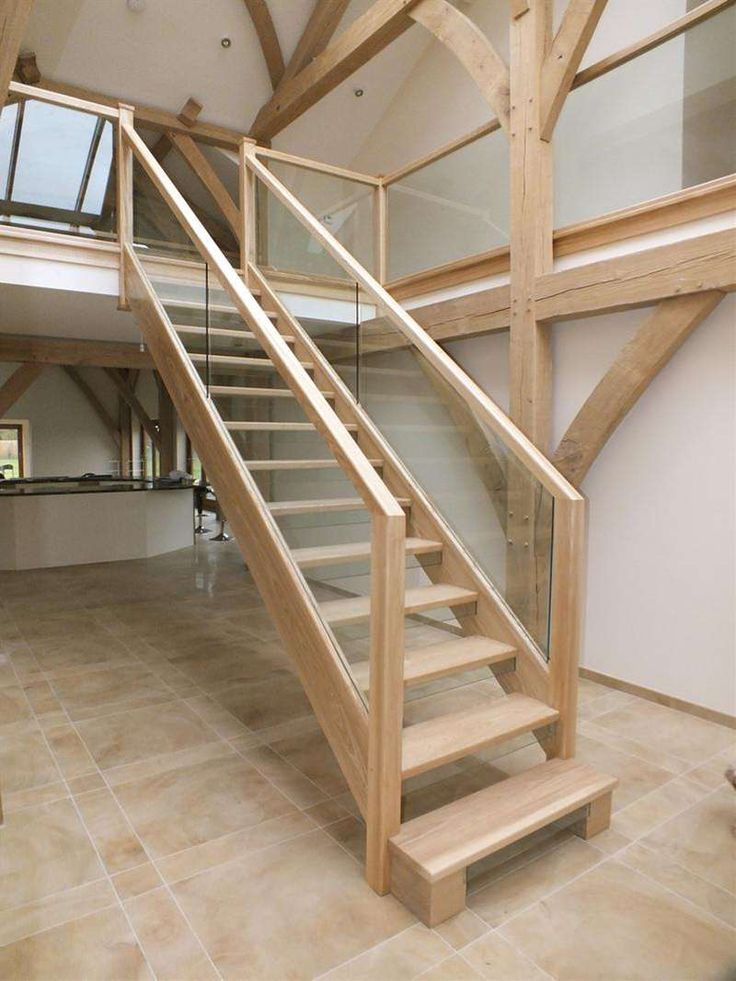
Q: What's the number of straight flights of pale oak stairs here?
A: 1